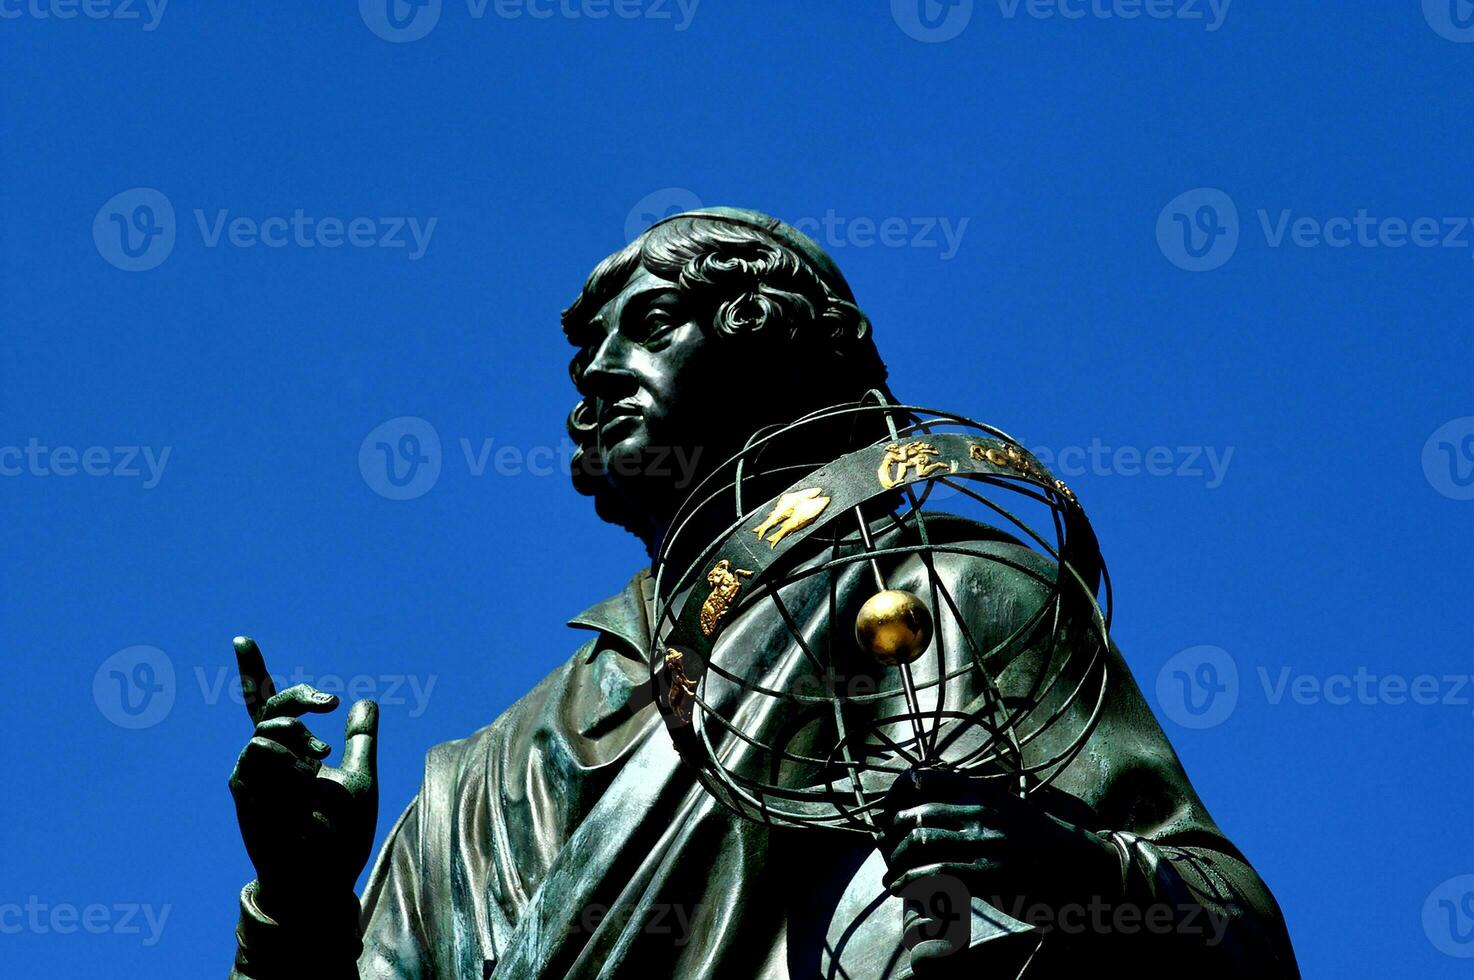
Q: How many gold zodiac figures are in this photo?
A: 6